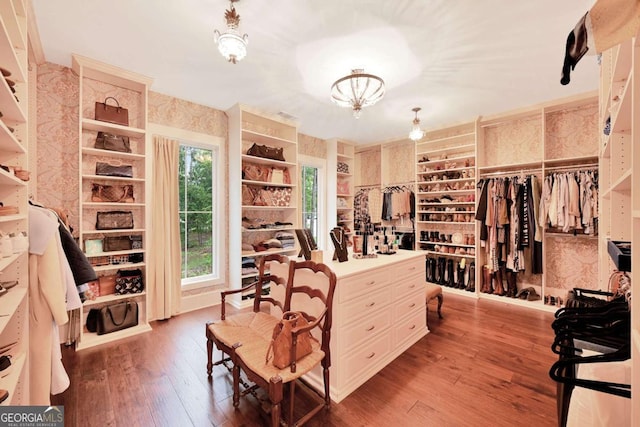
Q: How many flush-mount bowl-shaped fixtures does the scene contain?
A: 1